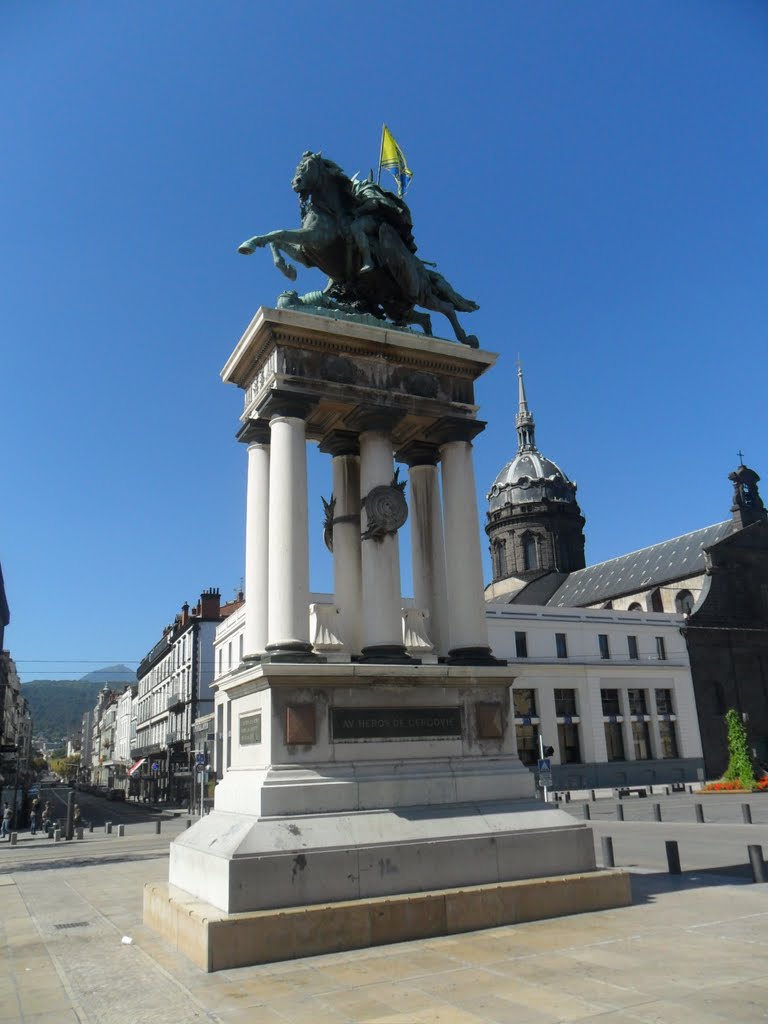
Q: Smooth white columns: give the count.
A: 6